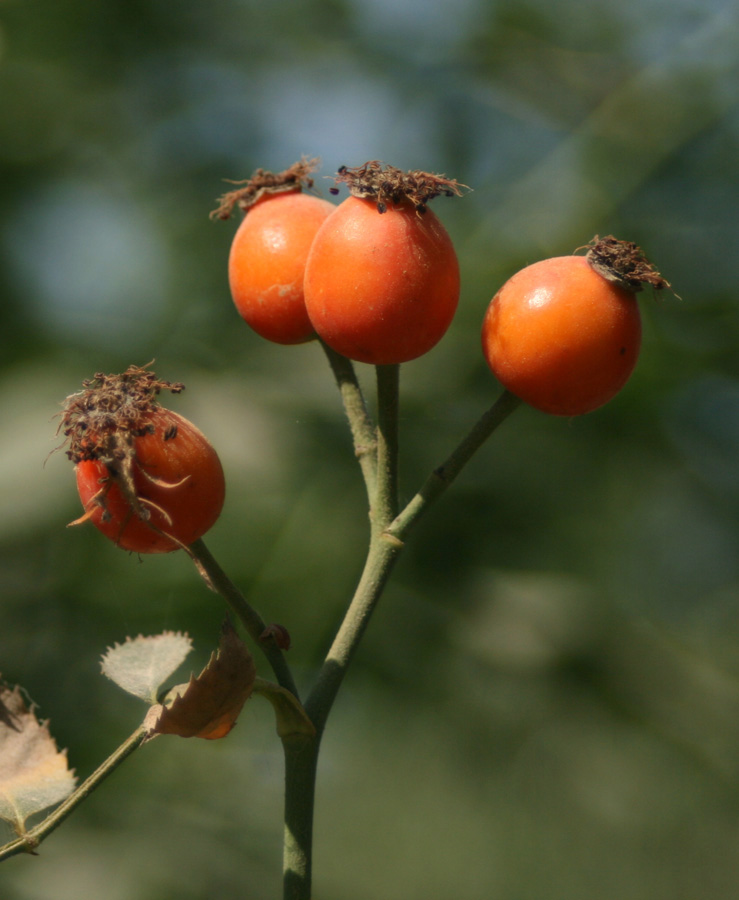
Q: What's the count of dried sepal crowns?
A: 4